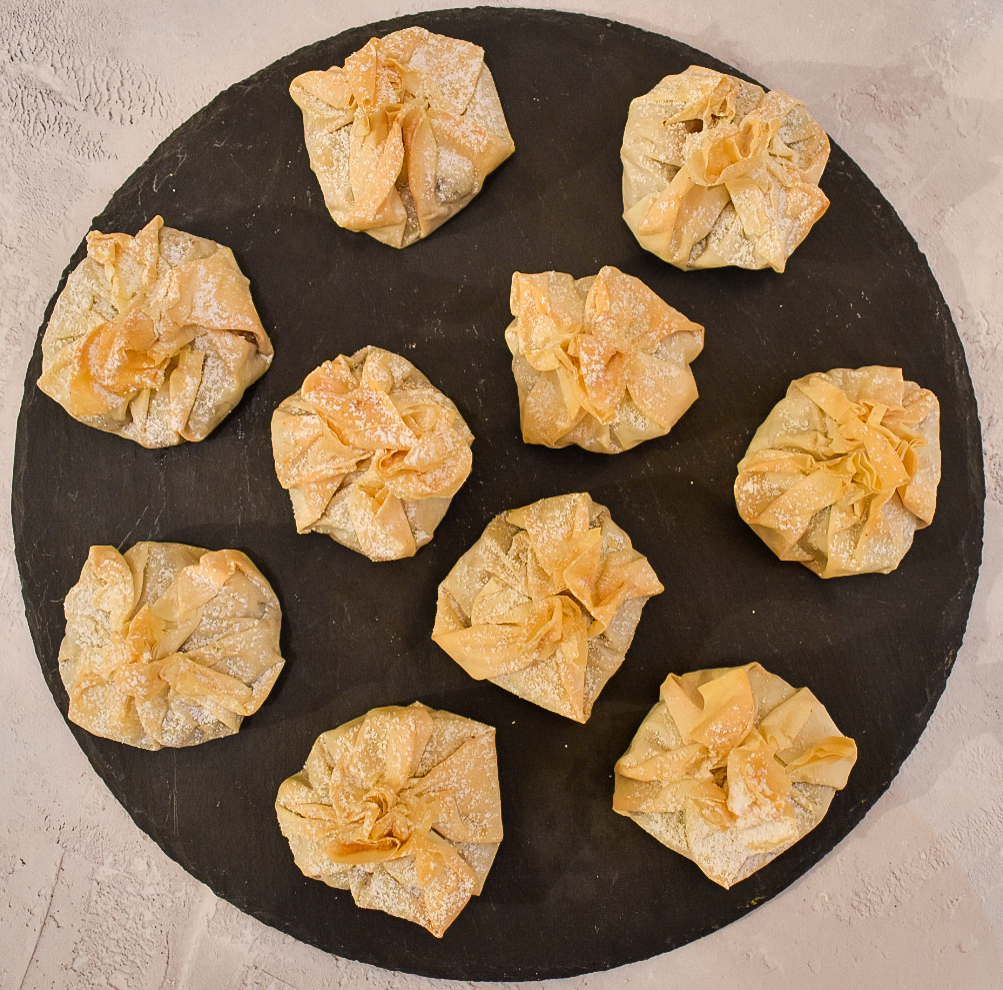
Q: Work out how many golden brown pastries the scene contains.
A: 10